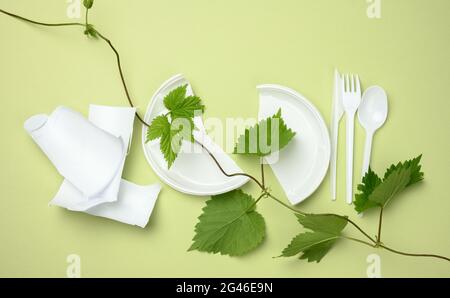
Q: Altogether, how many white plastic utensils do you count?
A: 3